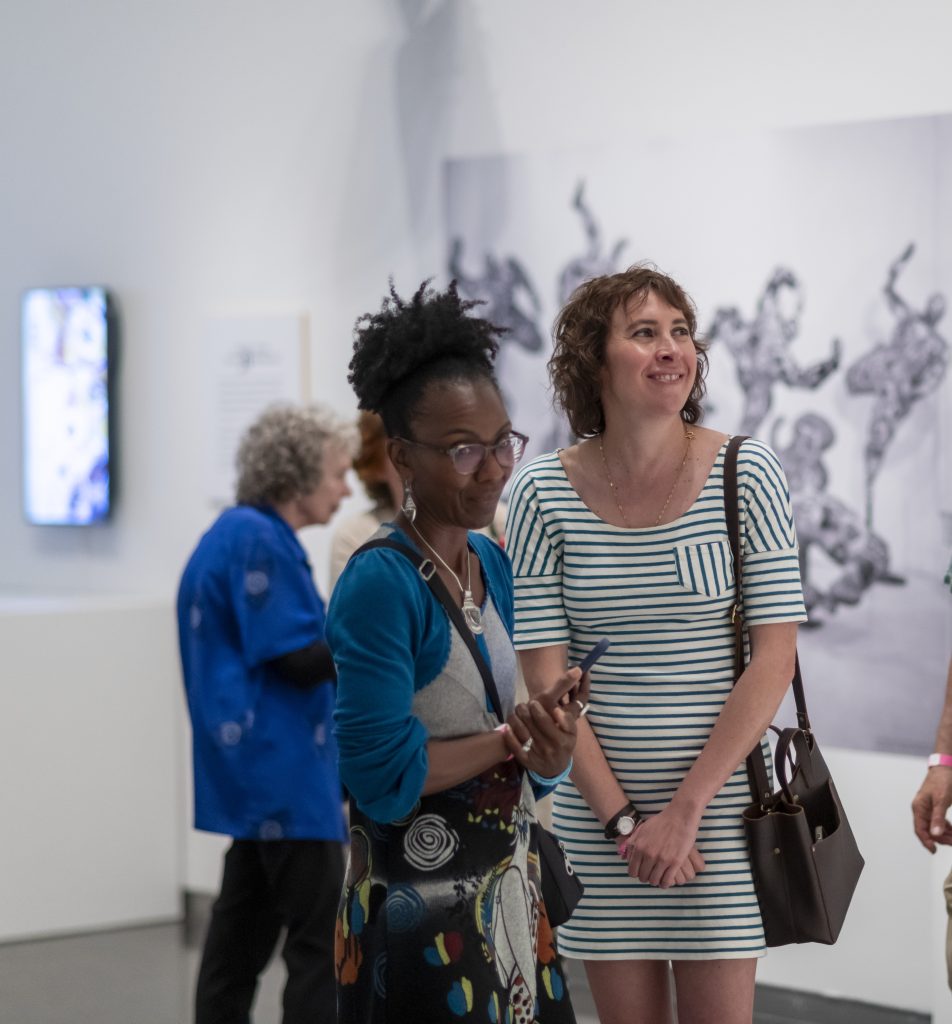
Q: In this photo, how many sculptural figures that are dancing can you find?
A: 5